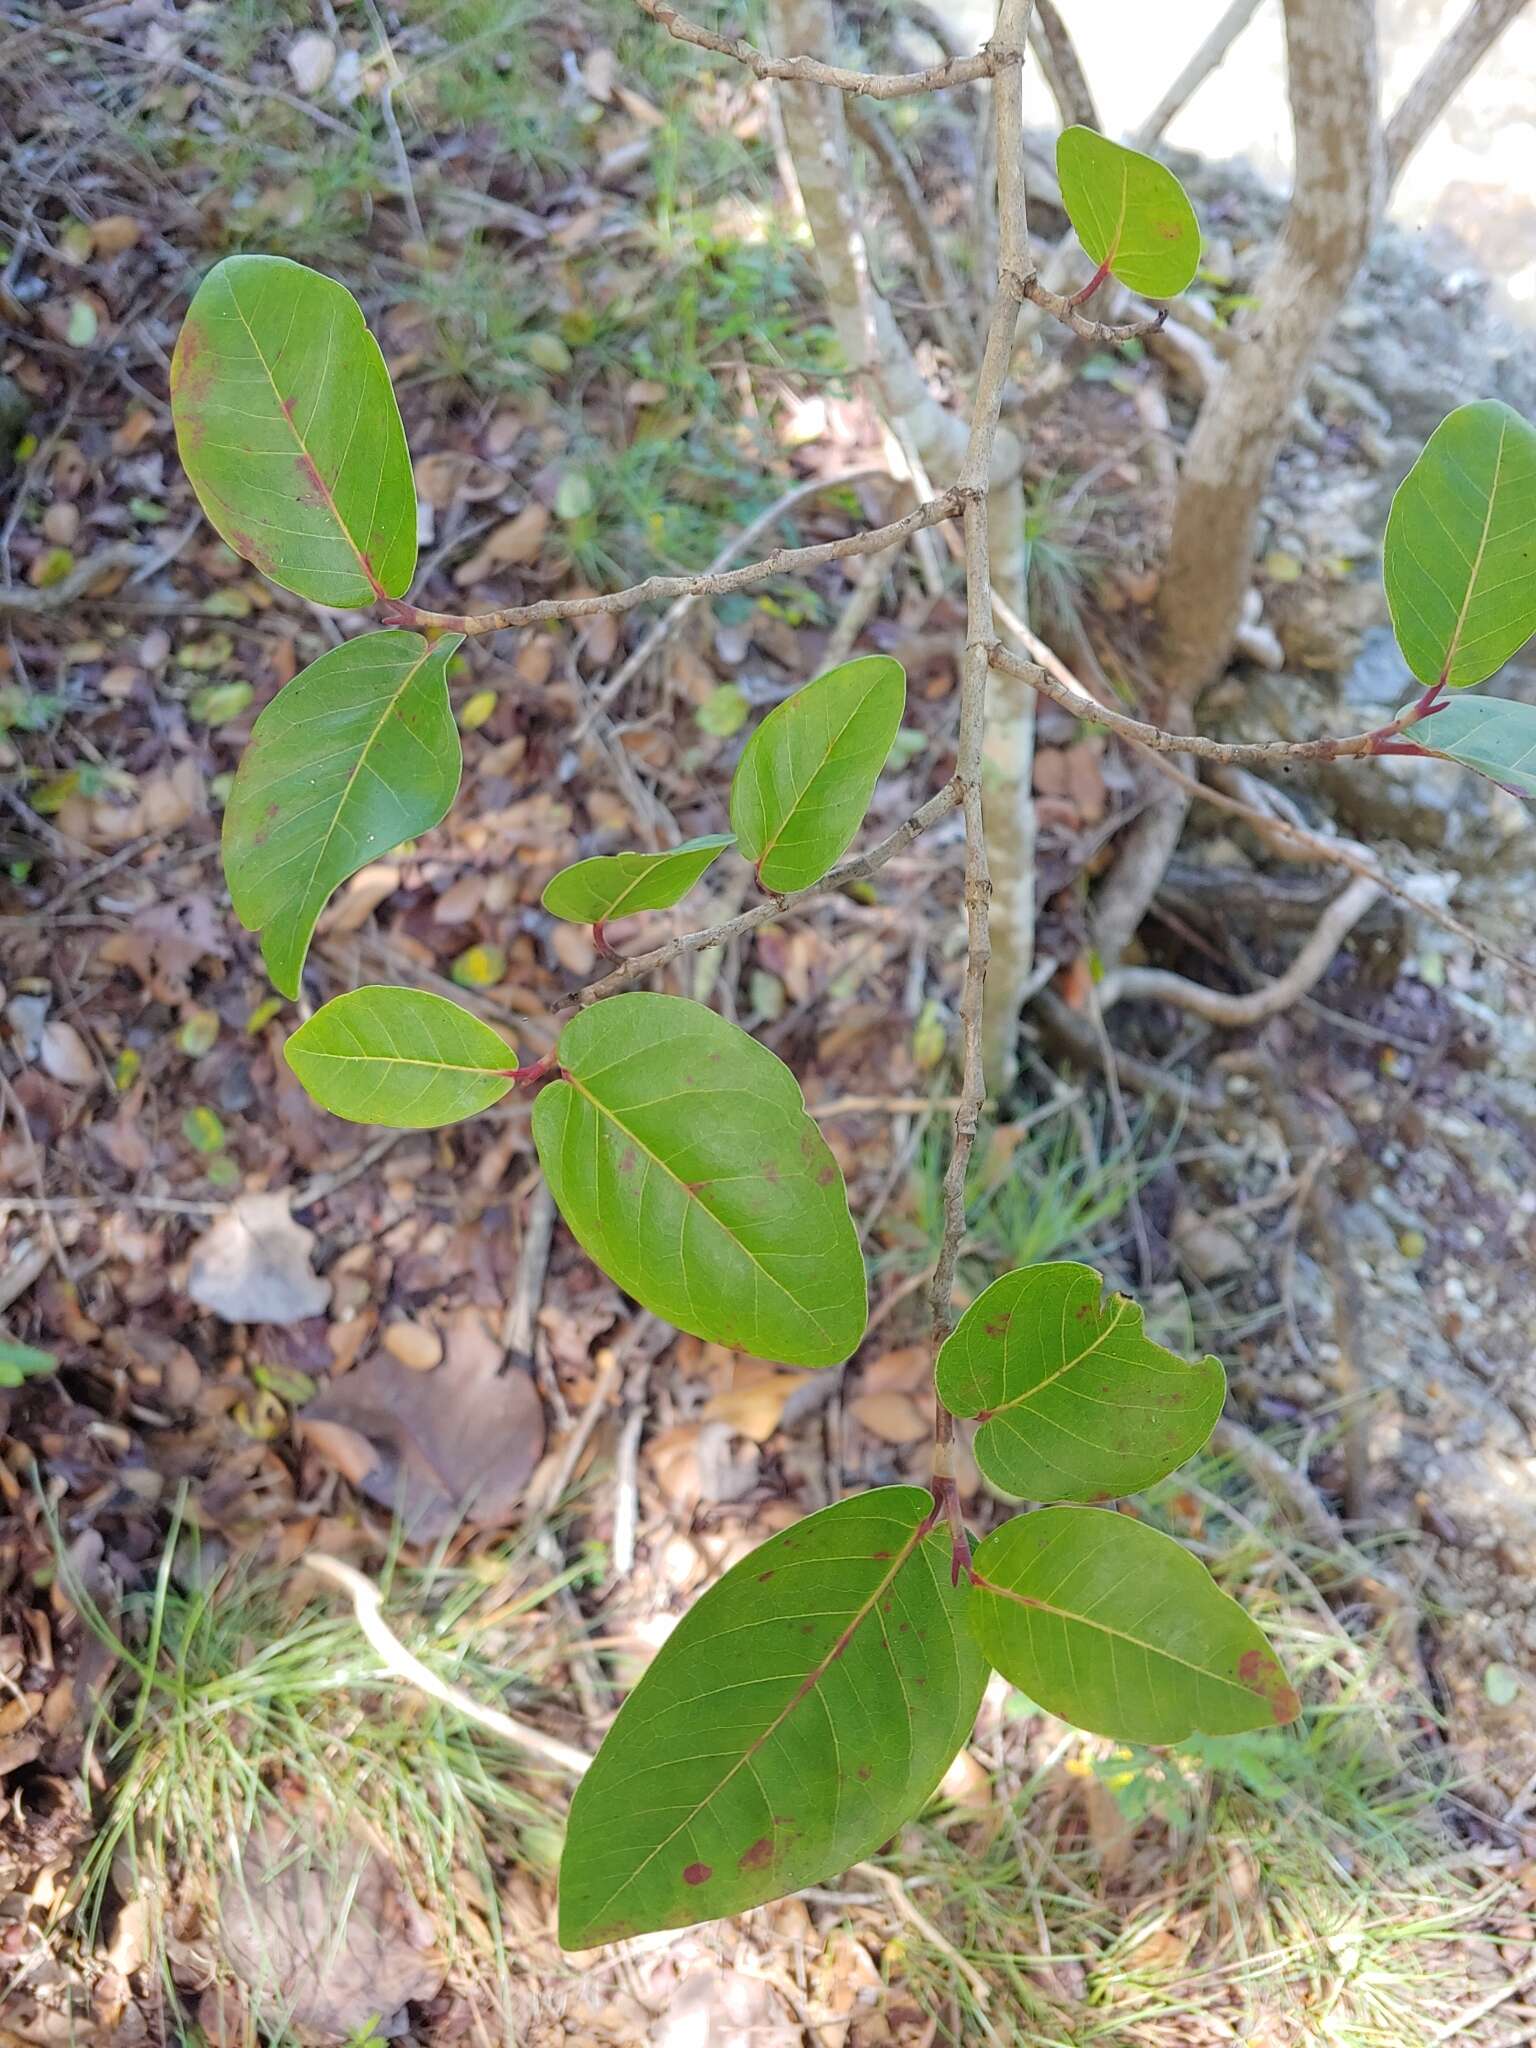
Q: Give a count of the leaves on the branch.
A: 12